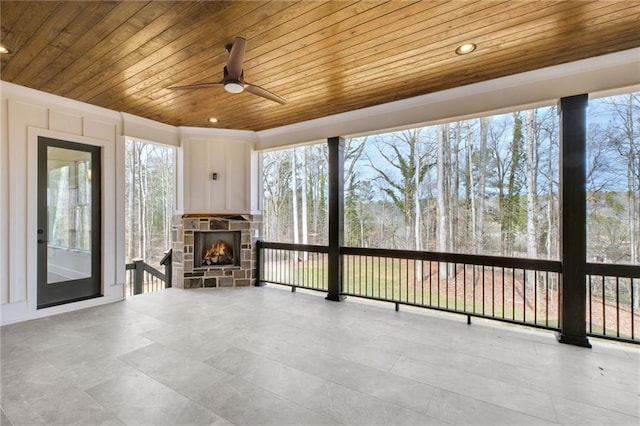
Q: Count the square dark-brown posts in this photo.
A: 2